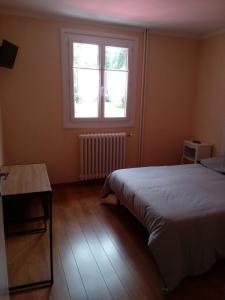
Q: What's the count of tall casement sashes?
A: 2